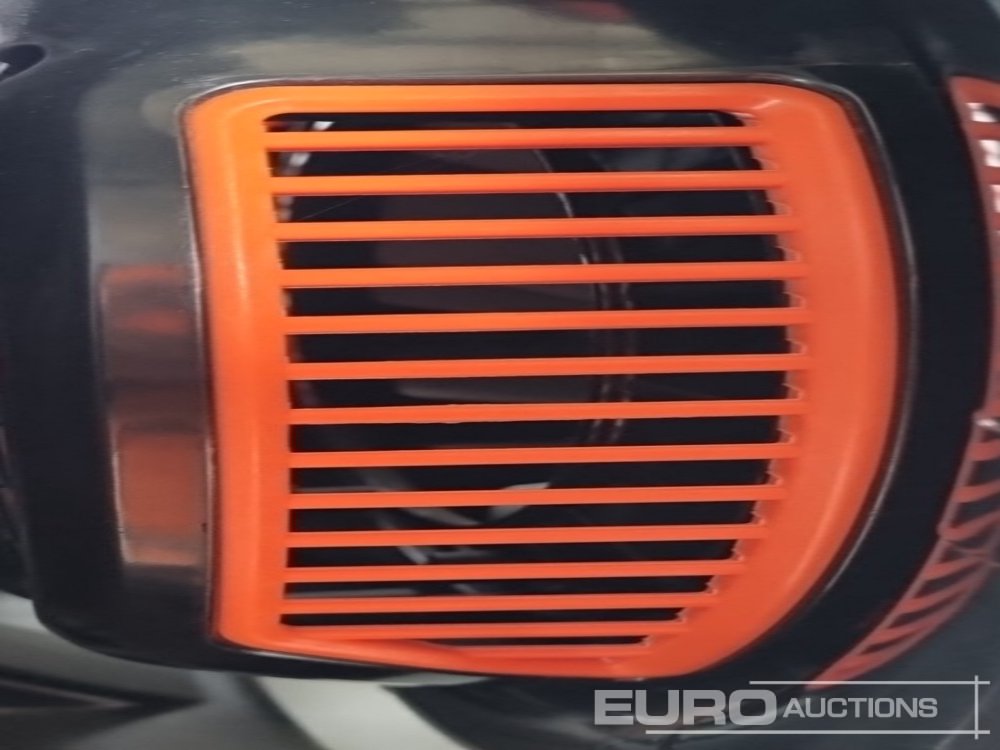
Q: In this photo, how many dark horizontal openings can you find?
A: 14